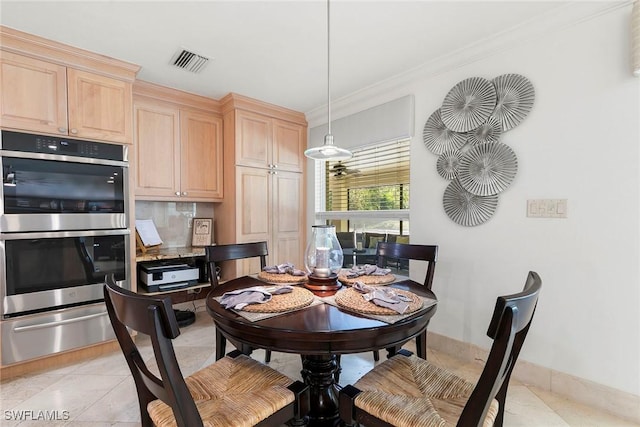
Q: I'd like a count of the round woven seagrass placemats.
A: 4